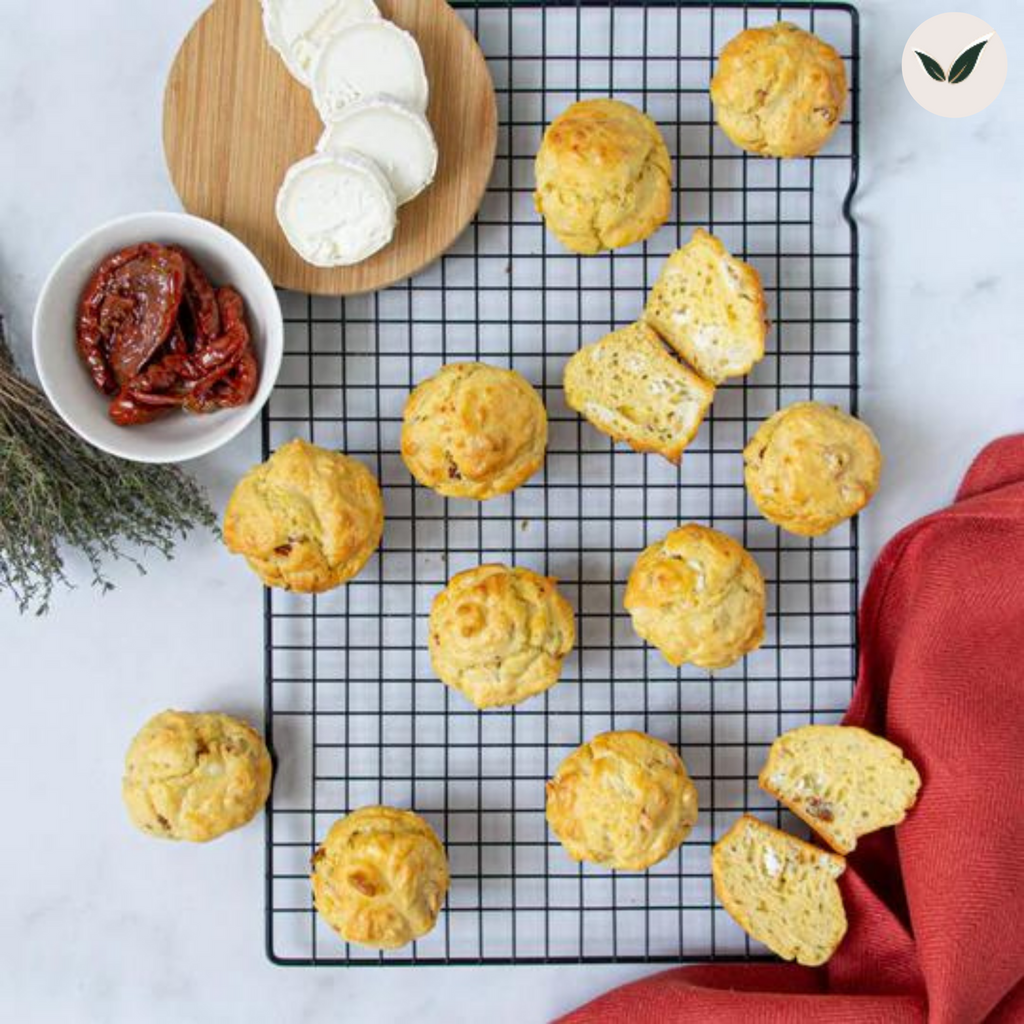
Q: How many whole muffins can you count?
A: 10